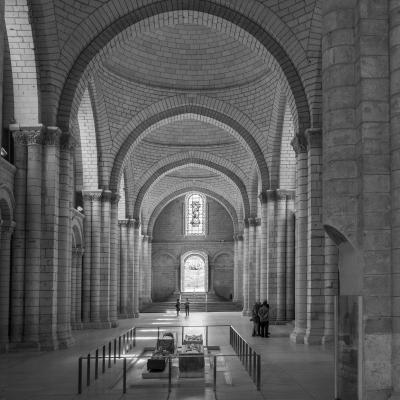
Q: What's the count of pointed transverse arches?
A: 4